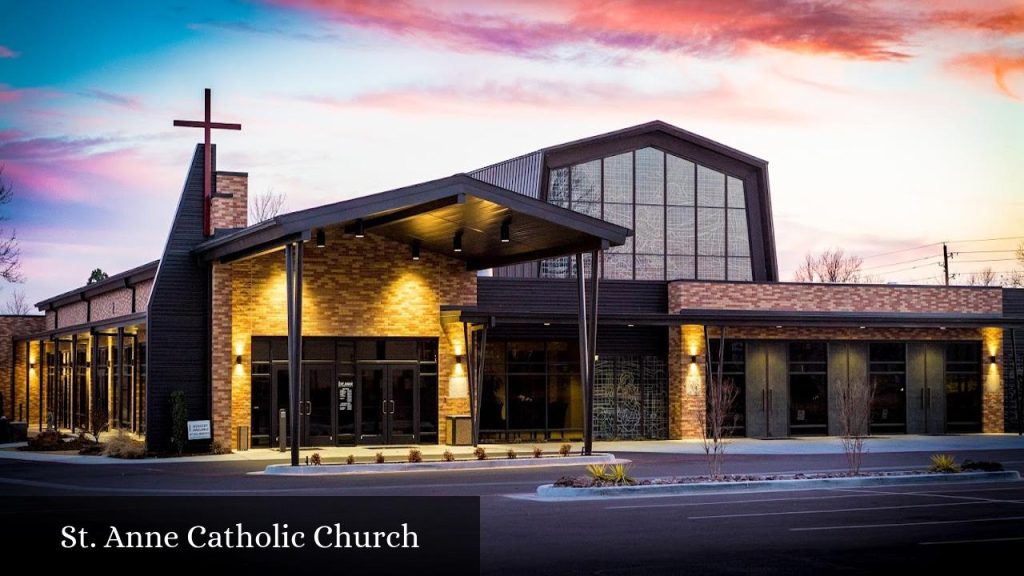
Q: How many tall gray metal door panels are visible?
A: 6